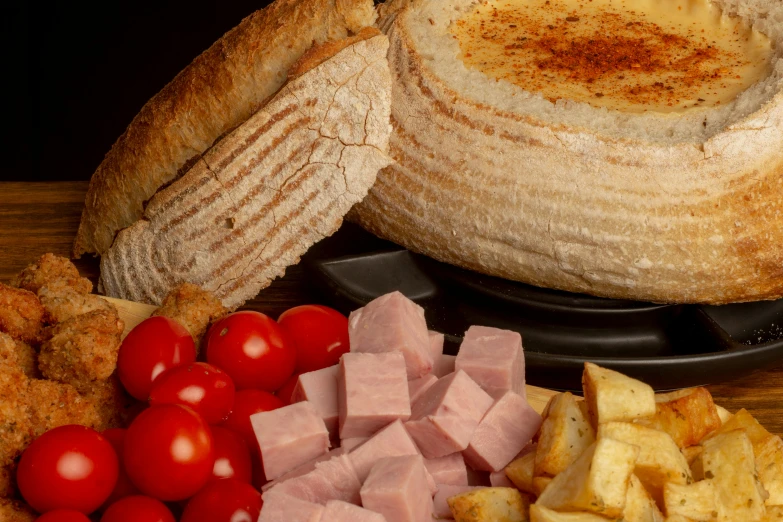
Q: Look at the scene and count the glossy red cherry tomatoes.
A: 13